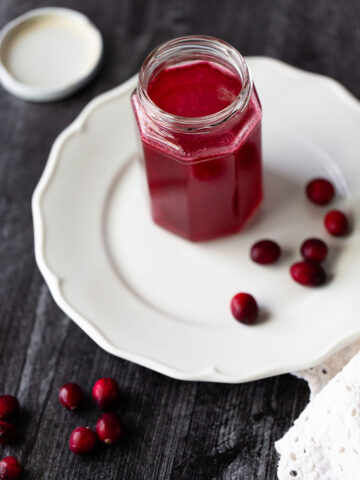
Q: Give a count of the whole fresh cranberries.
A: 13